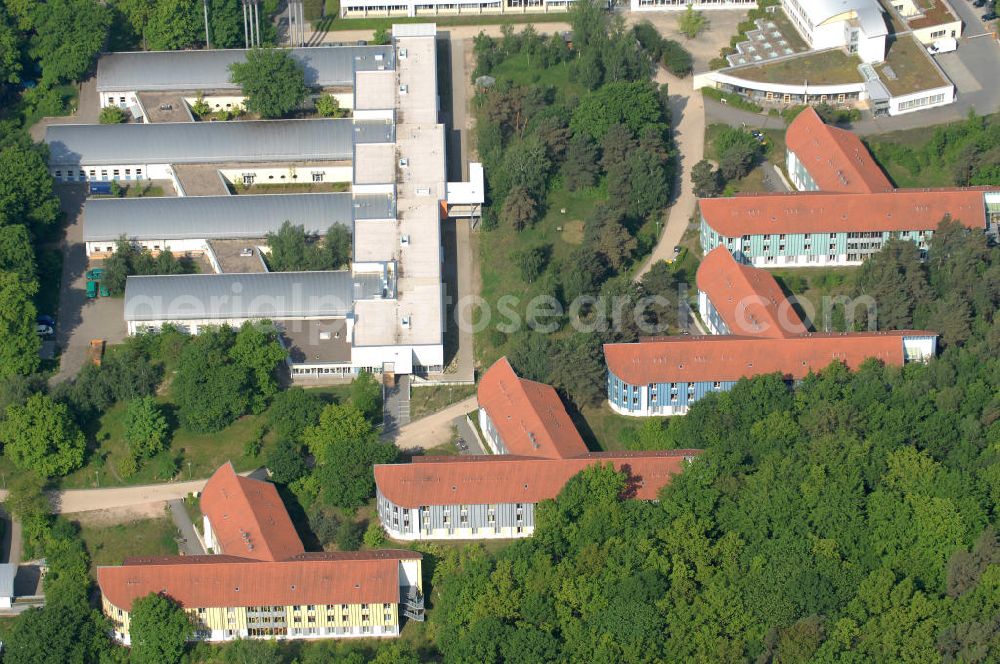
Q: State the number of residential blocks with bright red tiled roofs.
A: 4